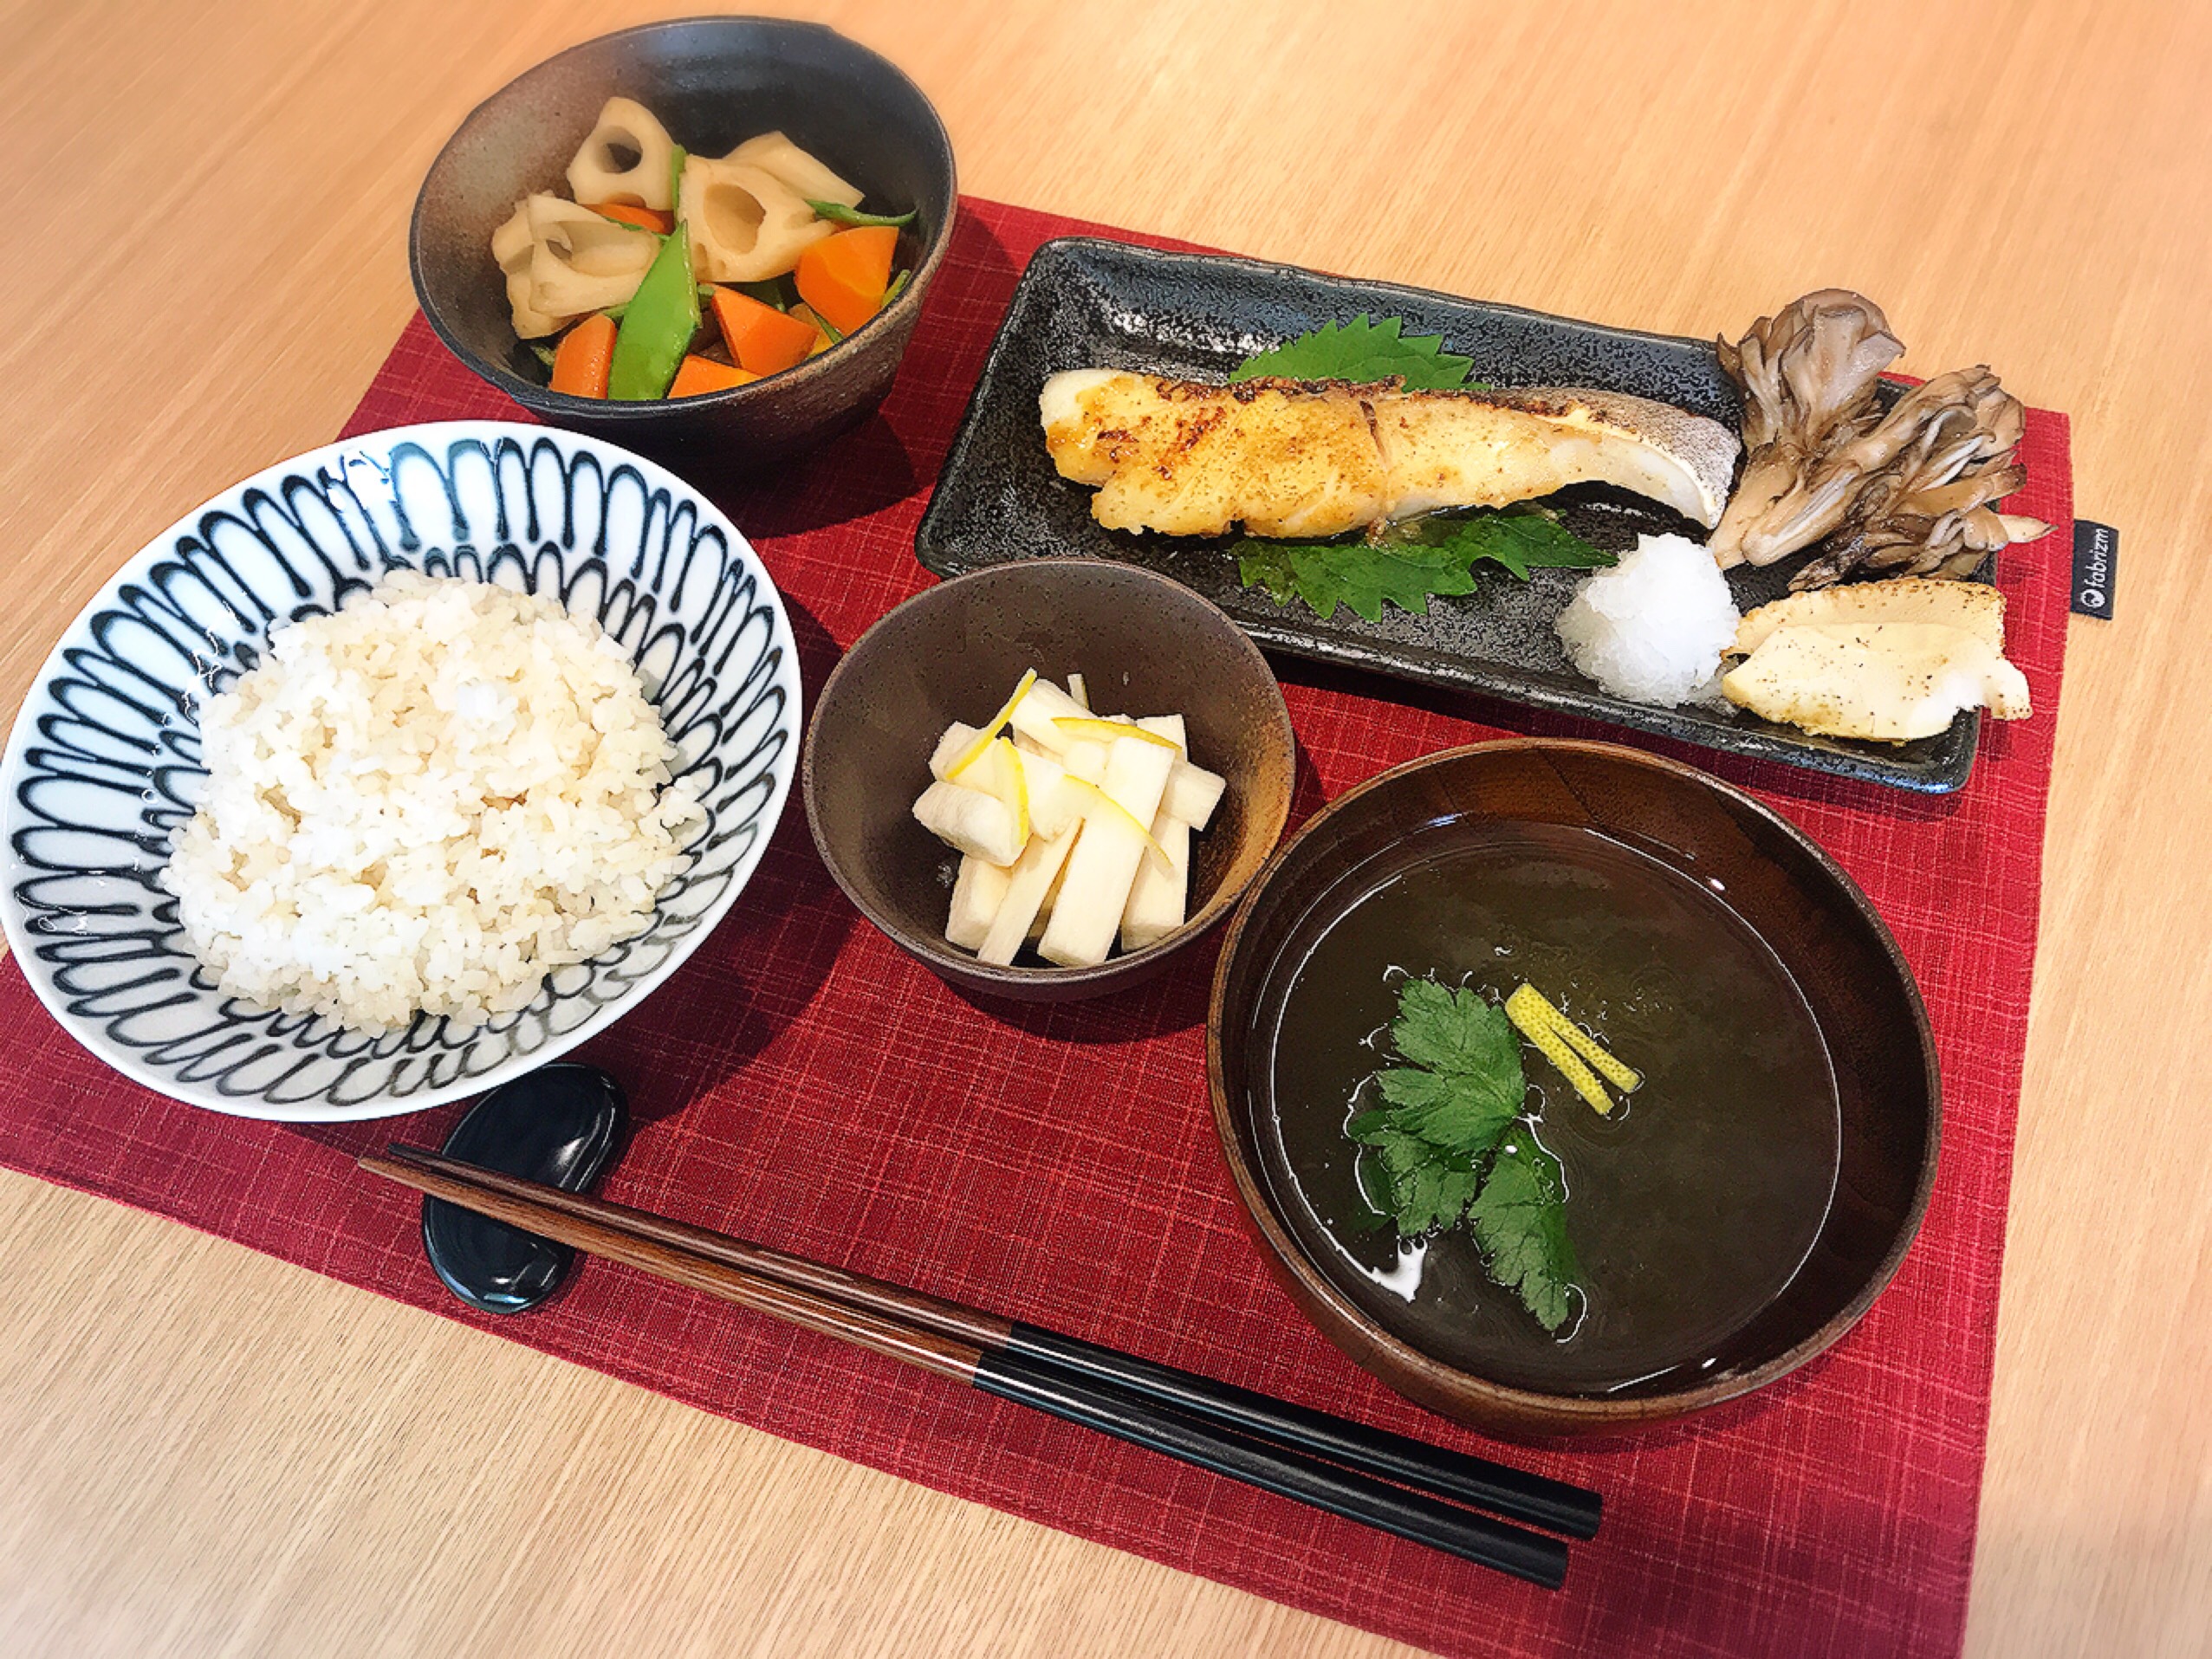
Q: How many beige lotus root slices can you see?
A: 5